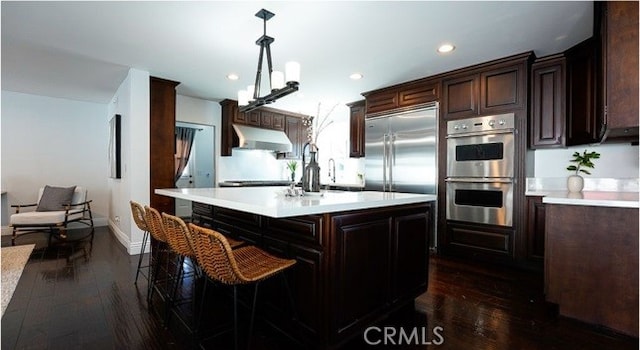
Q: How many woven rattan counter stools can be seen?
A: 4